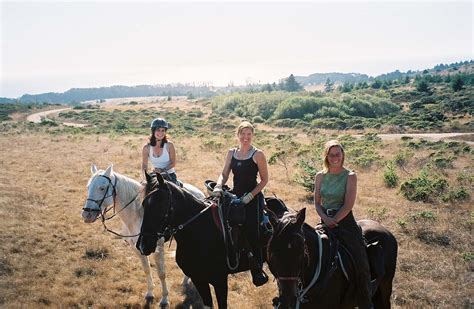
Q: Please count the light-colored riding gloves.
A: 2